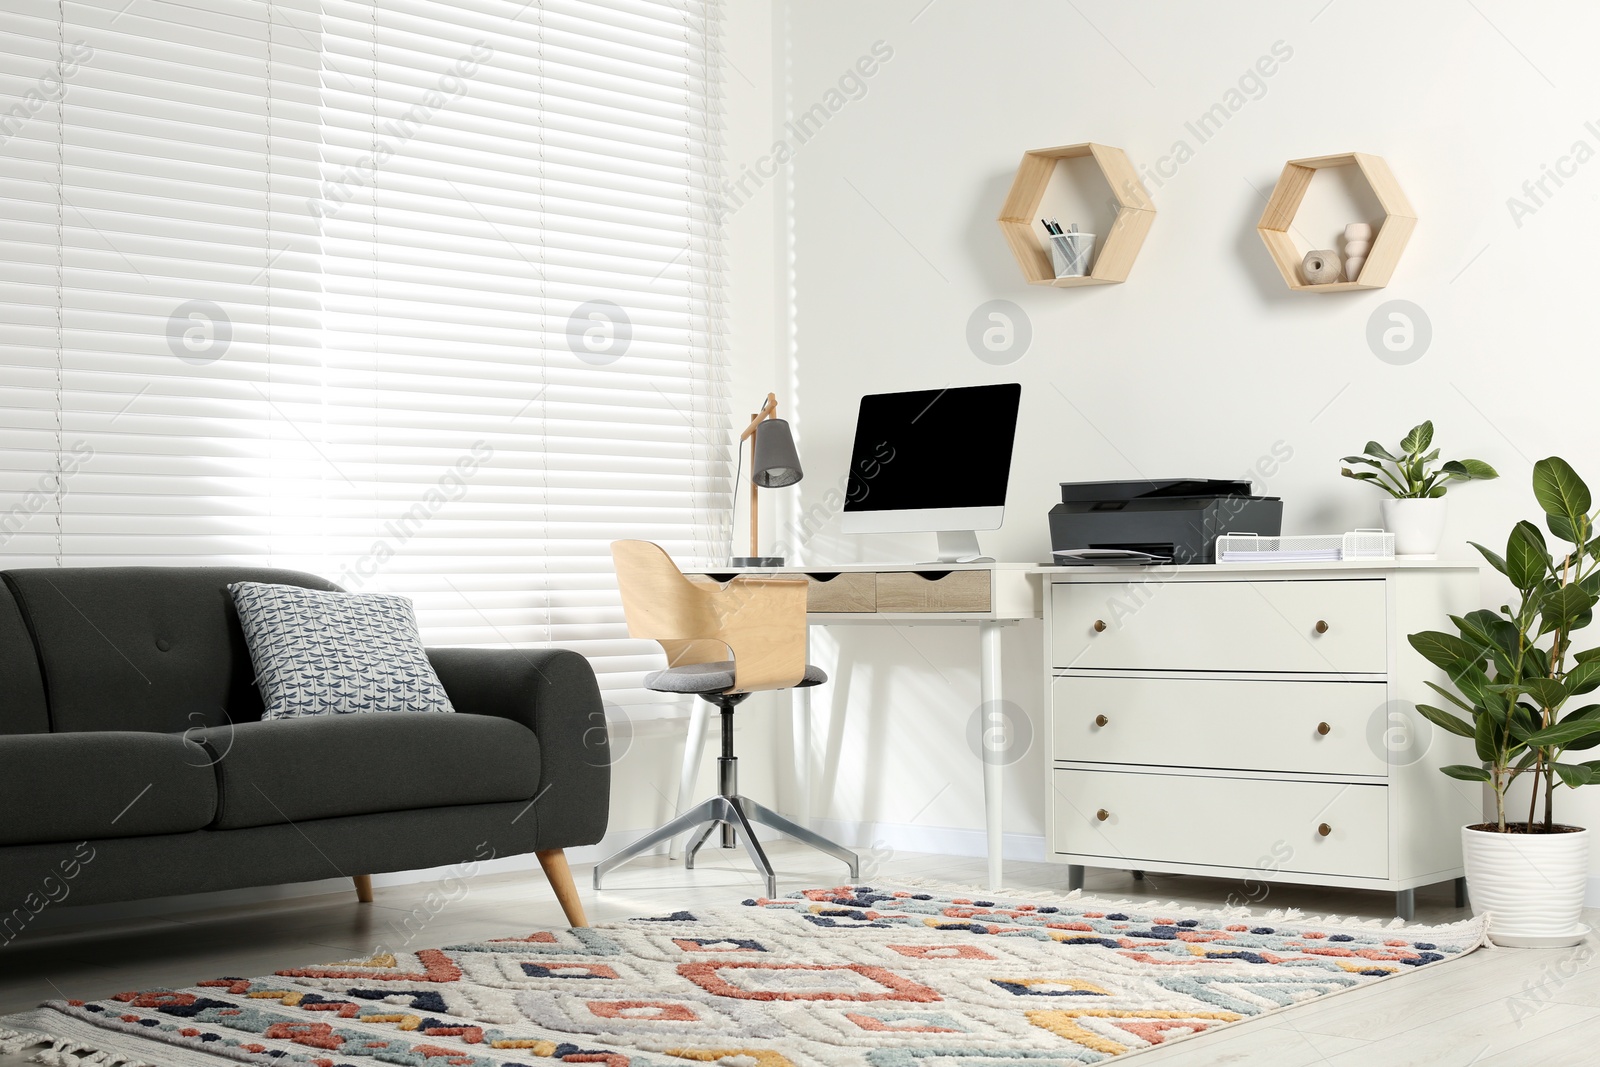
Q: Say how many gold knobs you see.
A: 6